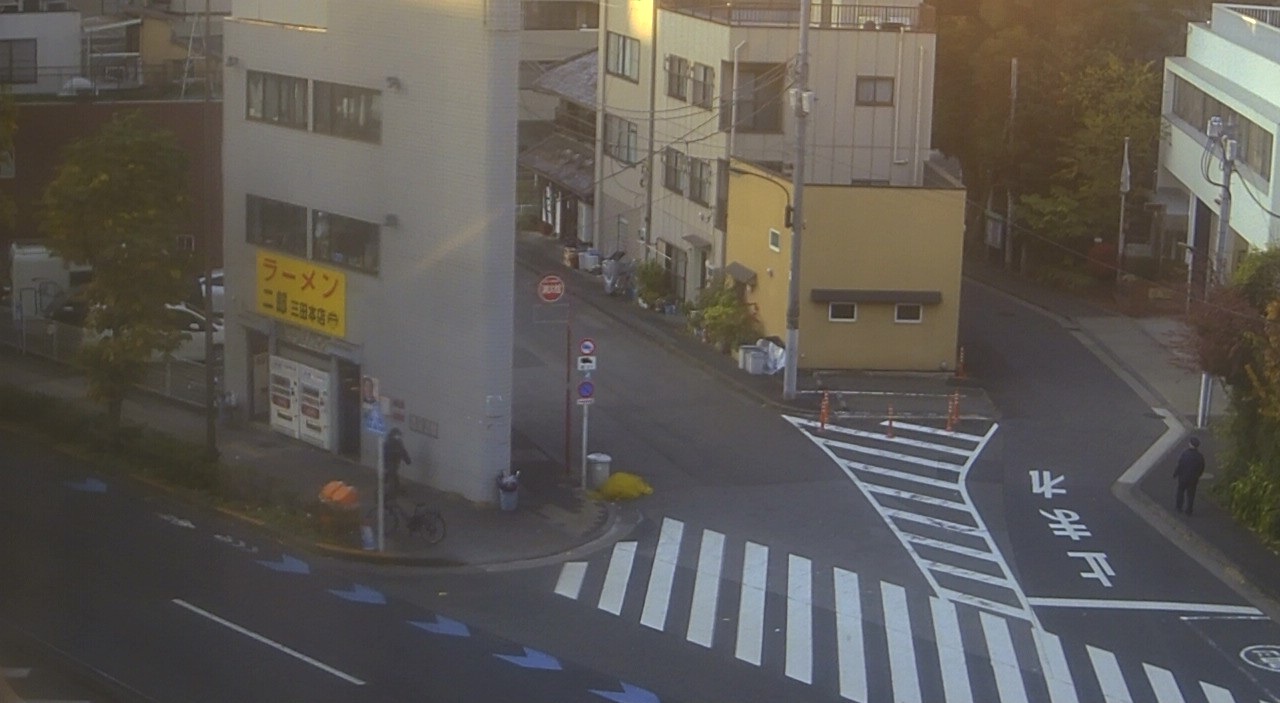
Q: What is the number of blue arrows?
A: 6